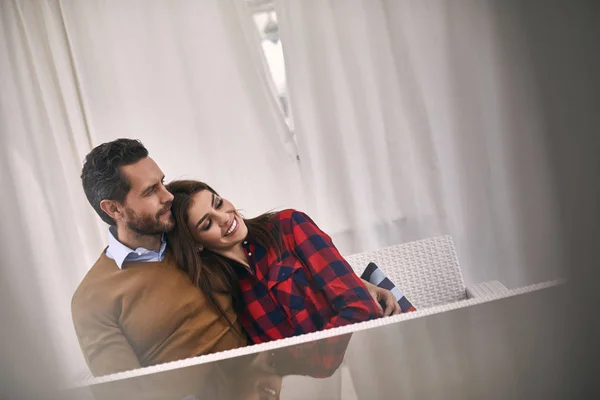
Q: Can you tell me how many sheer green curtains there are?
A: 0